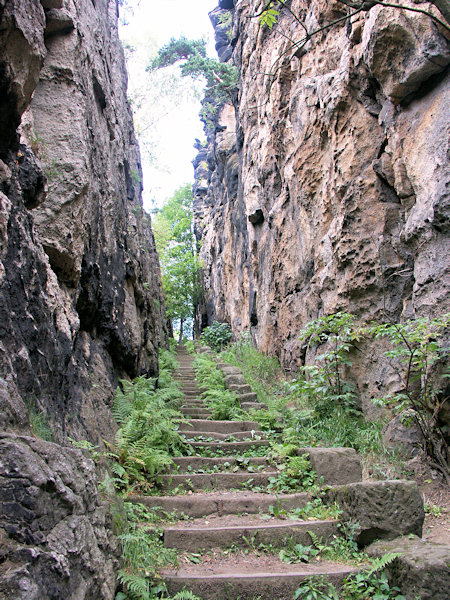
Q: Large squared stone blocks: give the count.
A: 3